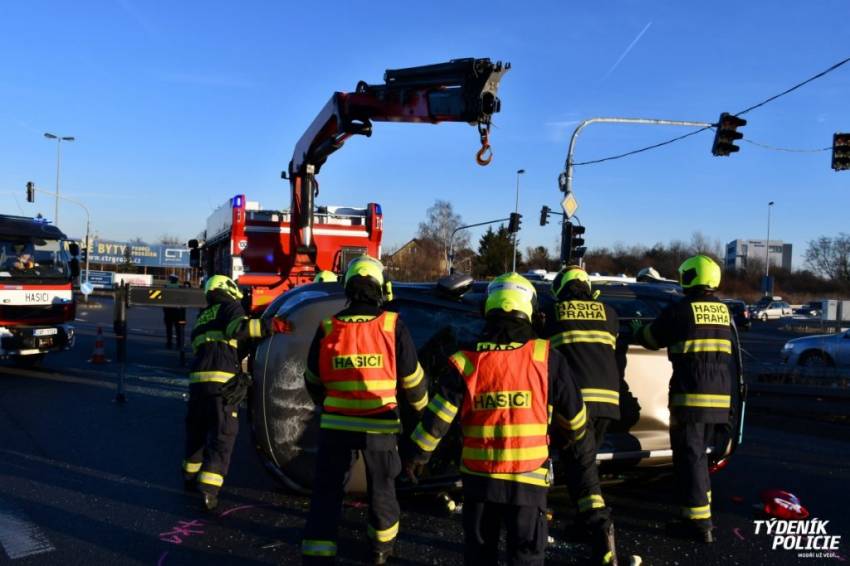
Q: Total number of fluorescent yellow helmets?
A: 6